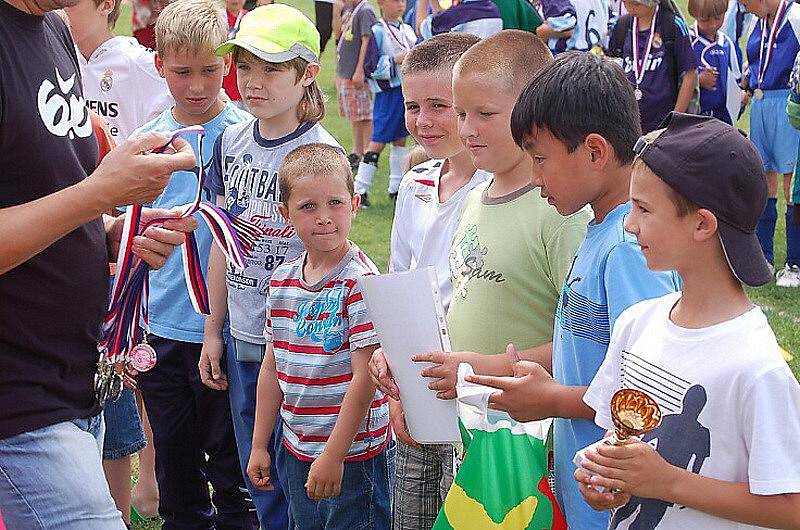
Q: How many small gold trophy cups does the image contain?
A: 1